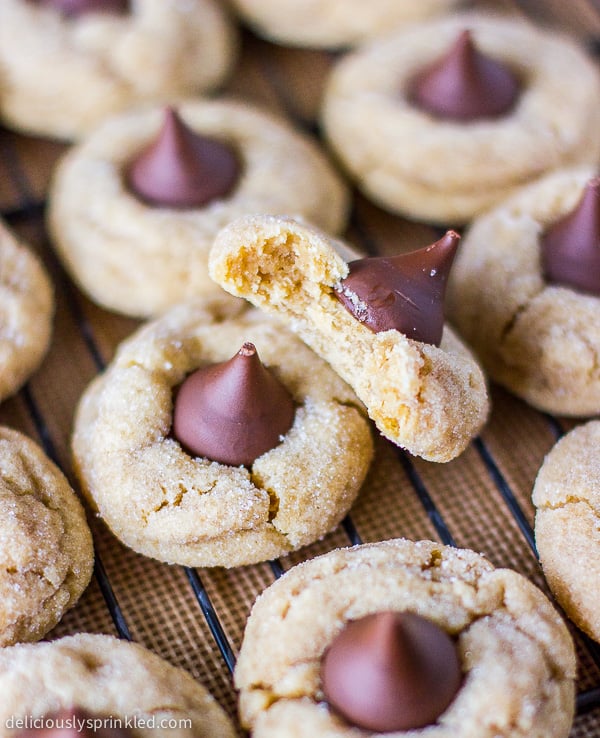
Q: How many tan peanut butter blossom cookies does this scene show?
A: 12